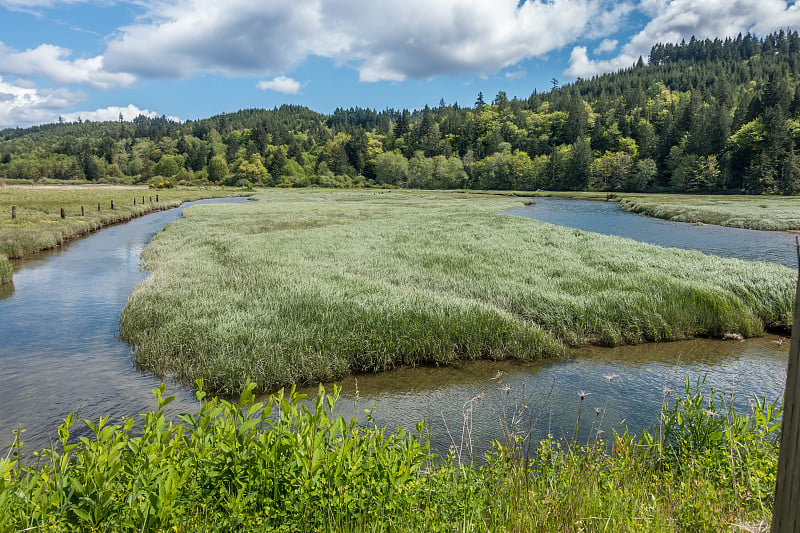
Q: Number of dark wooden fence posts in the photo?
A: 9